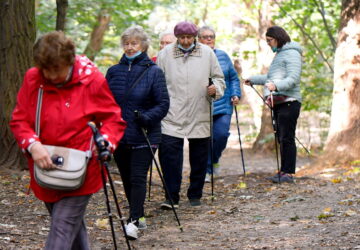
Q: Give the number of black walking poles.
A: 8